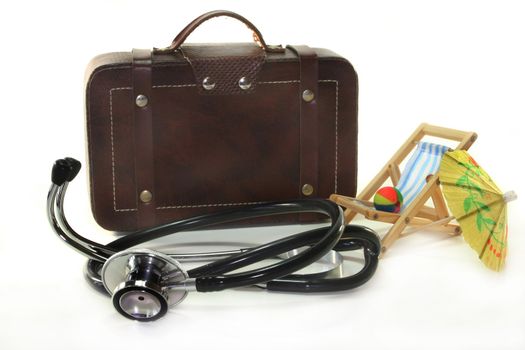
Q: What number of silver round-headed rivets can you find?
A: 6